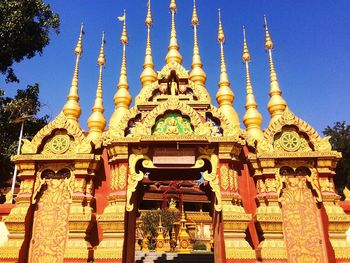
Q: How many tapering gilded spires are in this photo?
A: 9